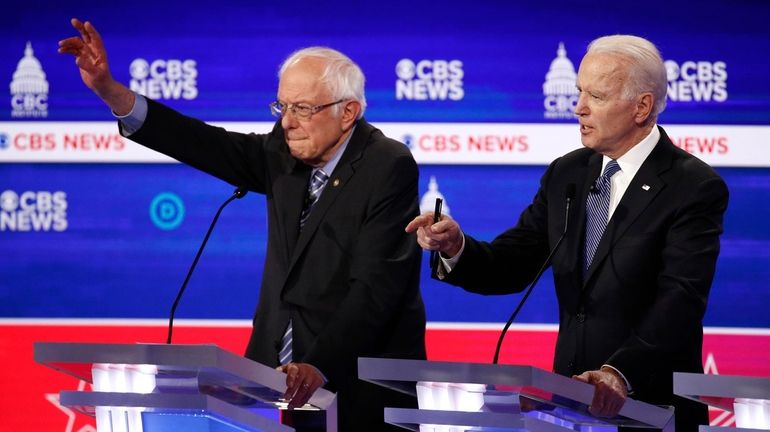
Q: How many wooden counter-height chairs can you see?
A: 0